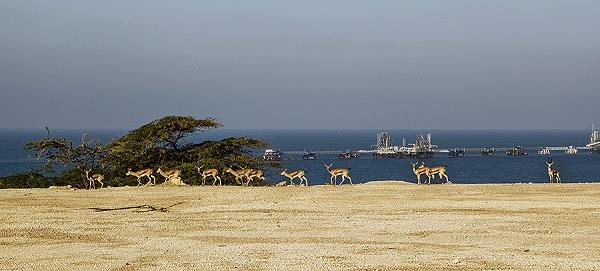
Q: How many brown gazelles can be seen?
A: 11